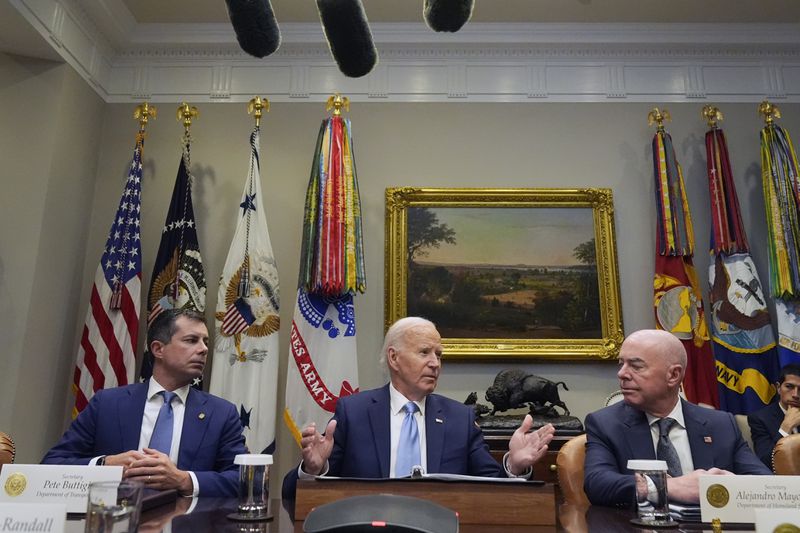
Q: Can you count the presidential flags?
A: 1